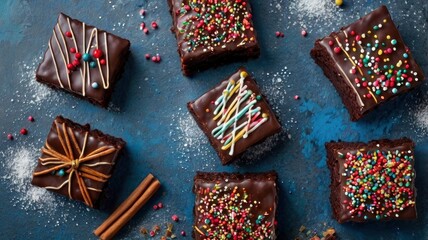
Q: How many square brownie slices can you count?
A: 7